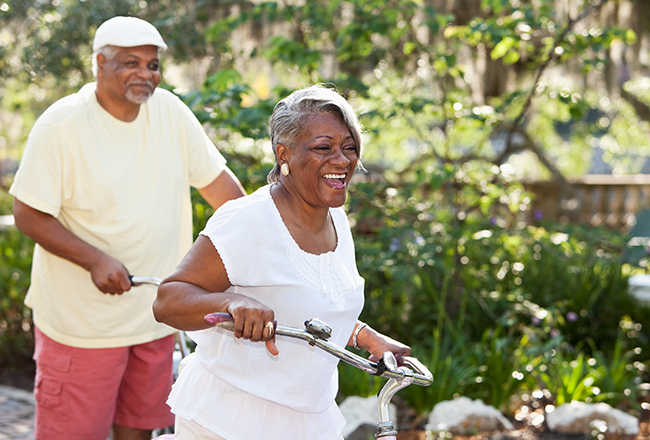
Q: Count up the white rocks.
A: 3